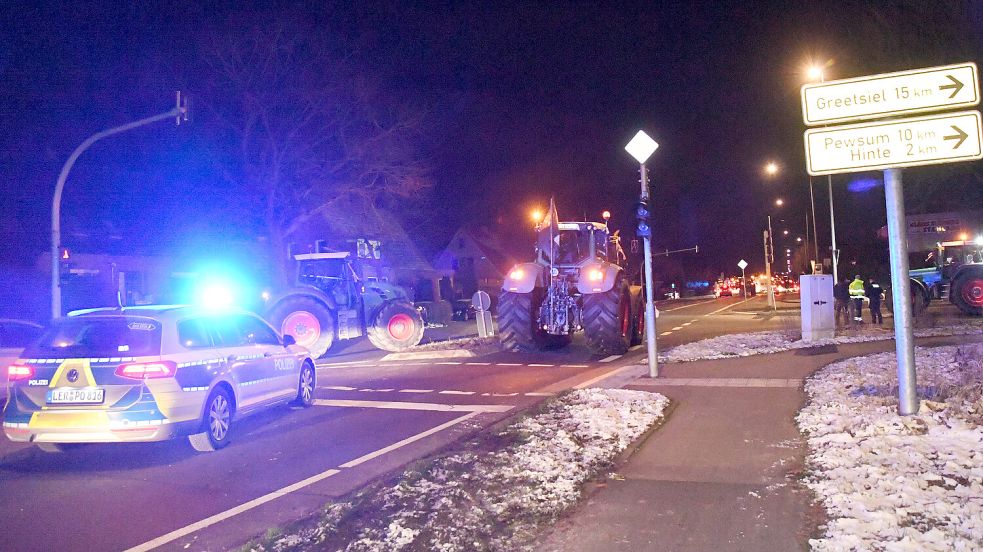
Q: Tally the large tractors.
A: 3